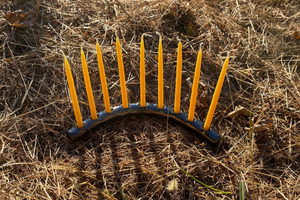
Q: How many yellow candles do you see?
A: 9